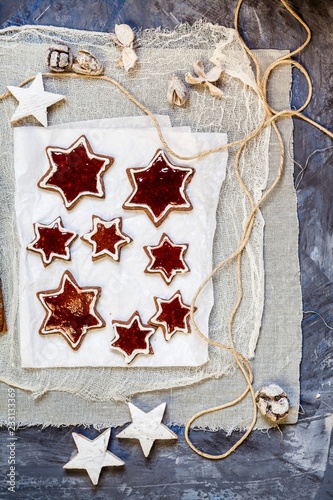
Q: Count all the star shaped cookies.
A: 8